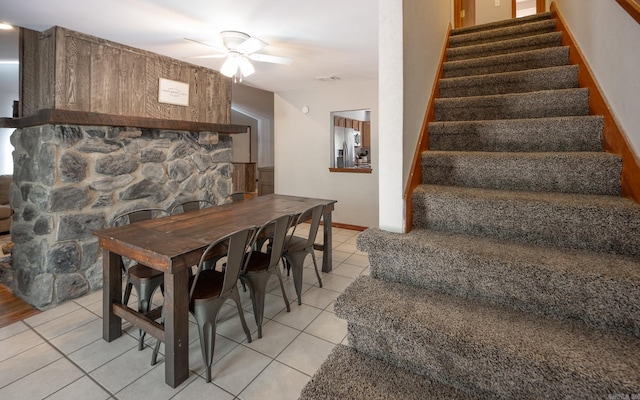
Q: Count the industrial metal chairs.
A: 6